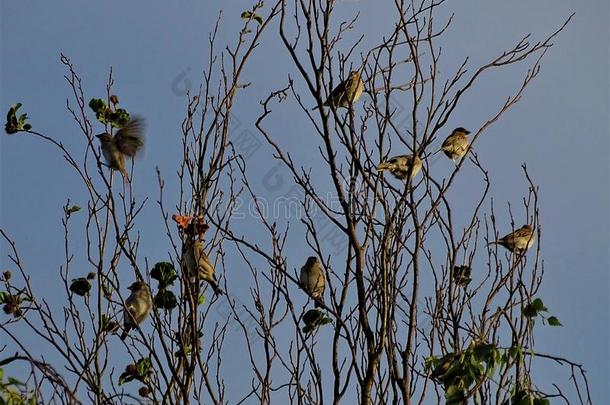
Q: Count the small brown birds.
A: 8